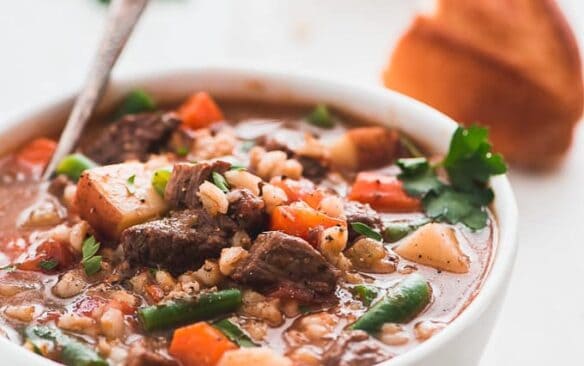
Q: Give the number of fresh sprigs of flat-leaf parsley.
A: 1